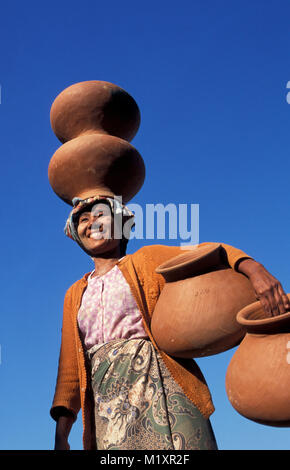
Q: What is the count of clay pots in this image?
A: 4